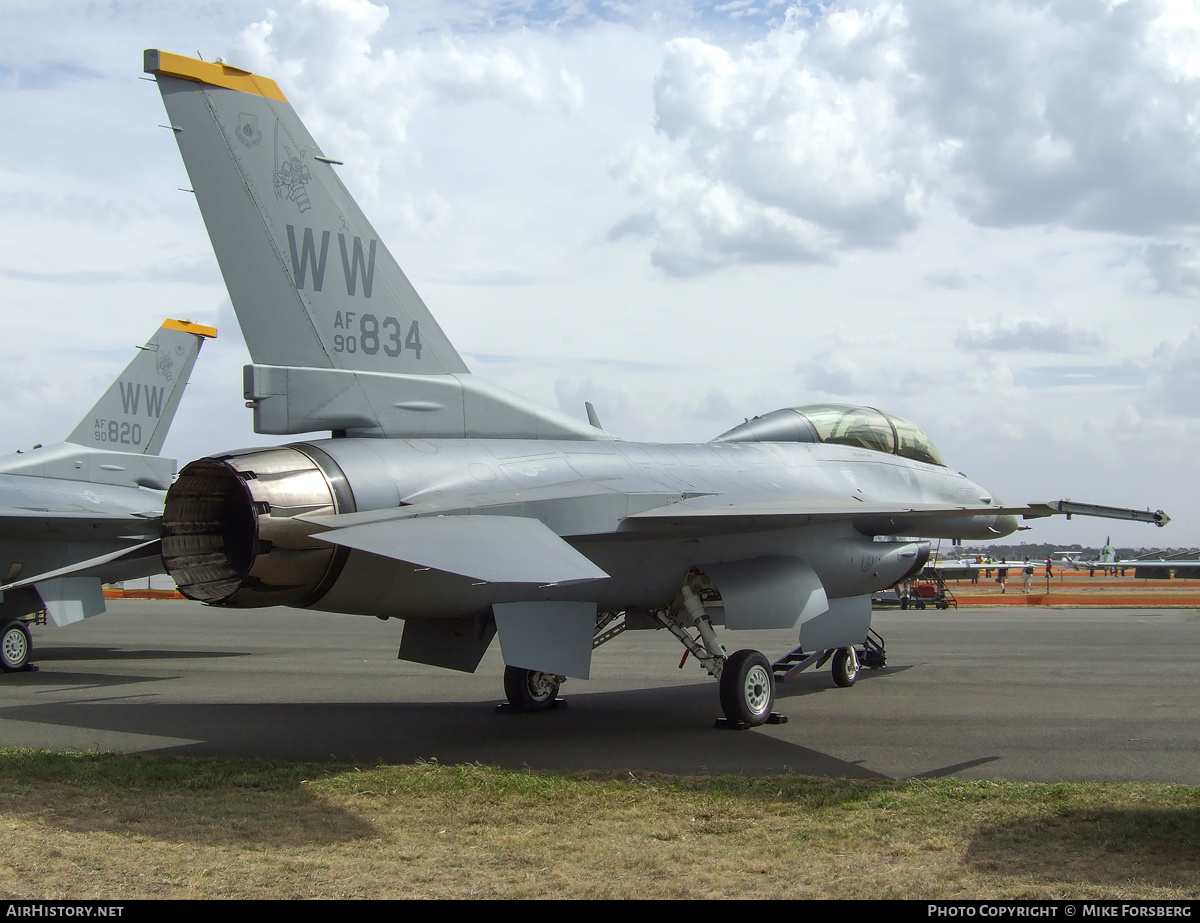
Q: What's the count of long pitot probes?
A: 1